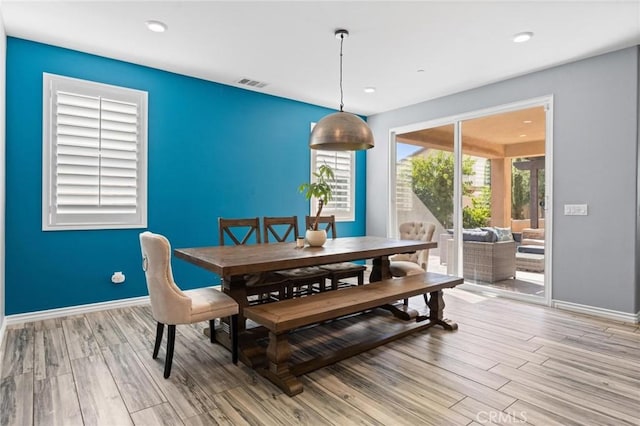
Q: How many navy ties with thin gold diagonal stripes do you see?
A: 0